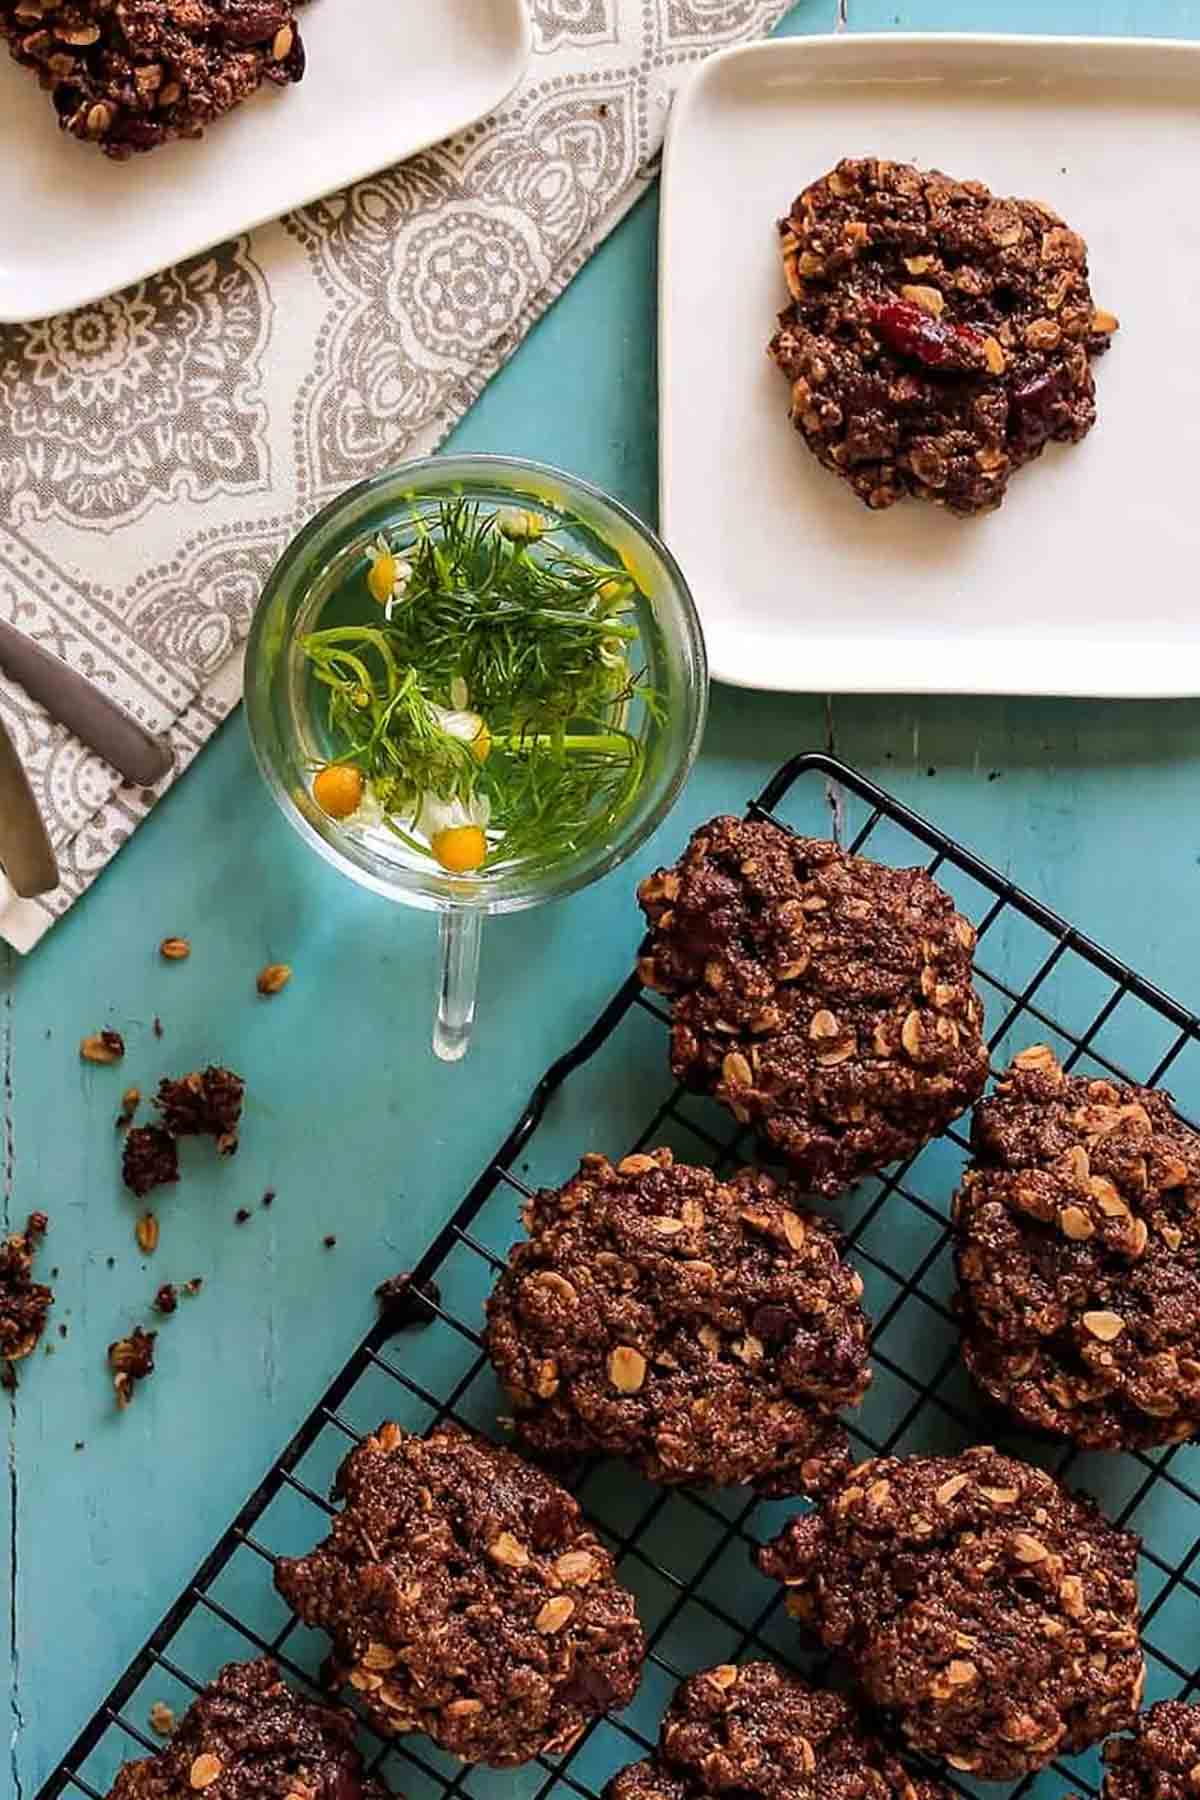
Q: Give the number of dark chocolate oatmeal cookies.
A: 10